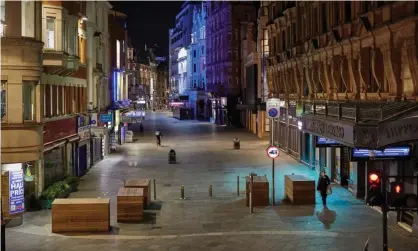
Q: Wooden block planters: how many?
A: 5